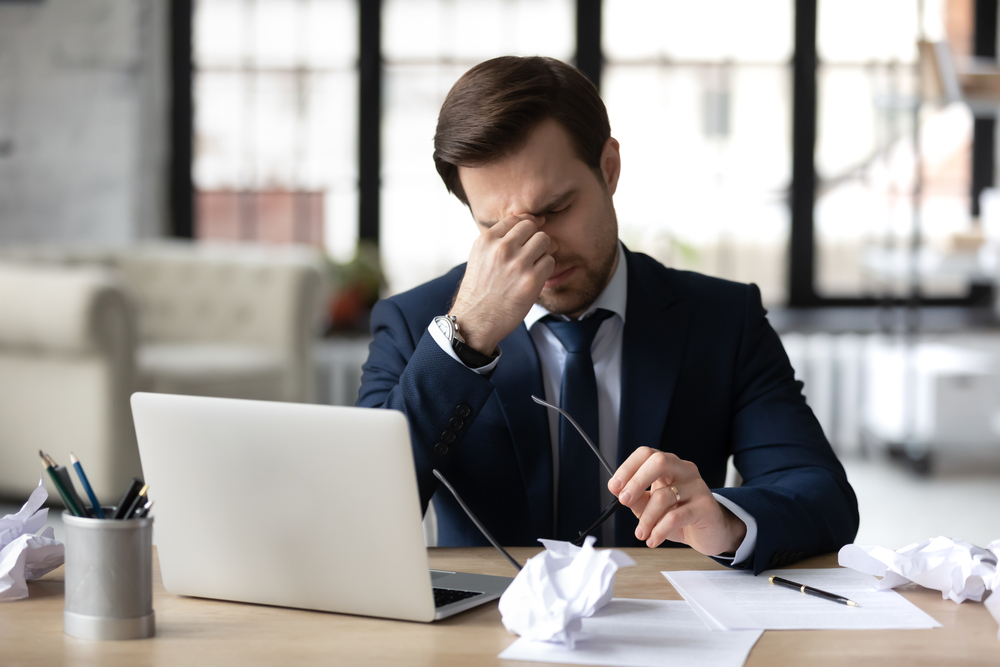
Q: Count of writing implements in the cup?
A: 7